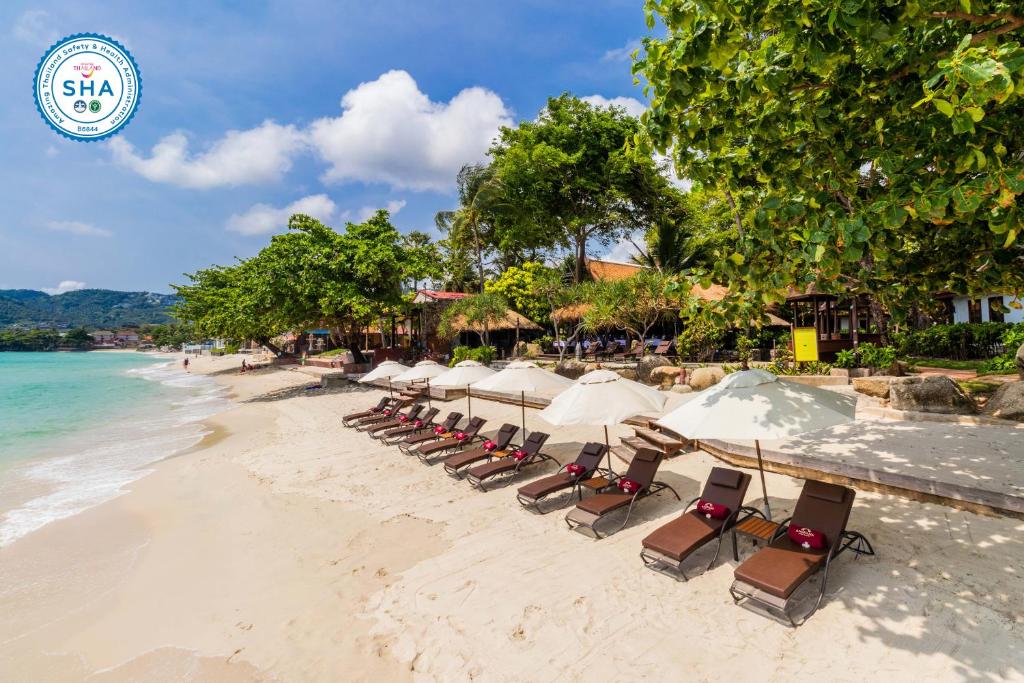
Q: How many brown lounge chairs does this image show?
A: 12